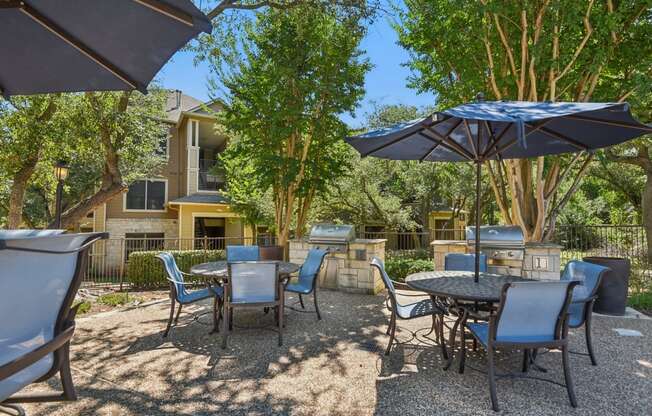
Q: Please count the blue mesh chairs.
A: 9